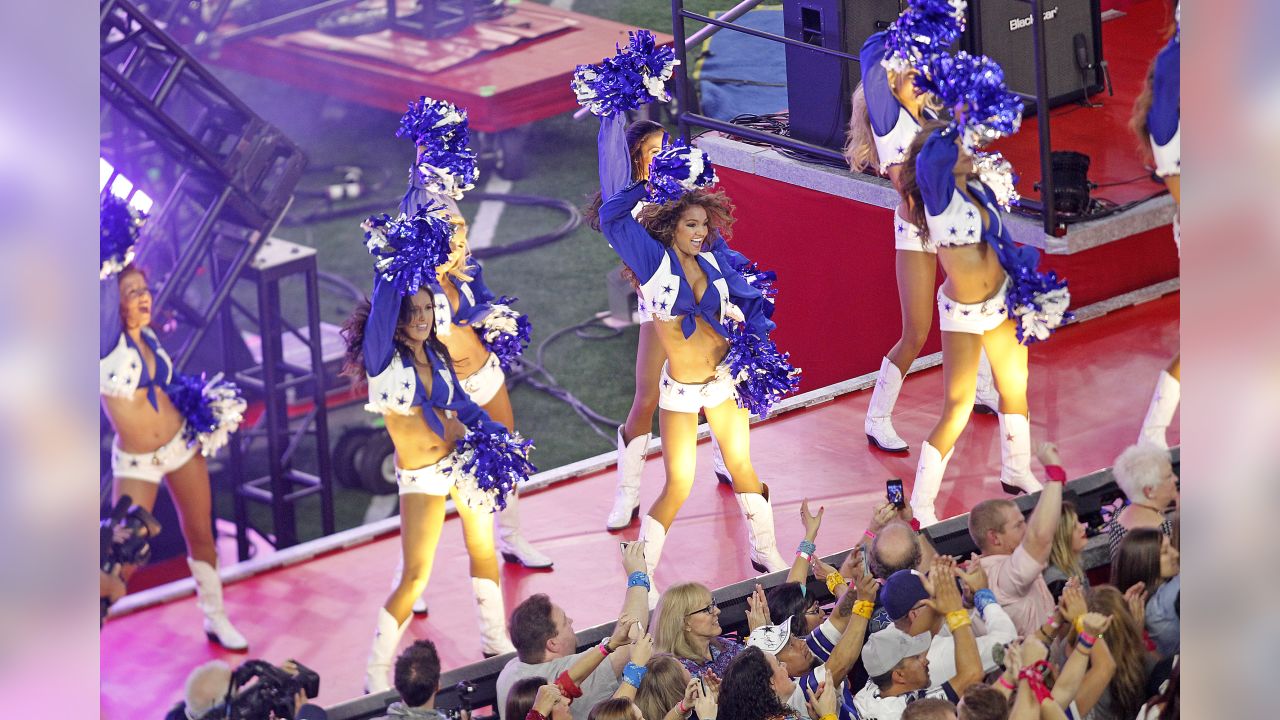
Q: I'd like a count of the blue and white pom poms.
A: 14